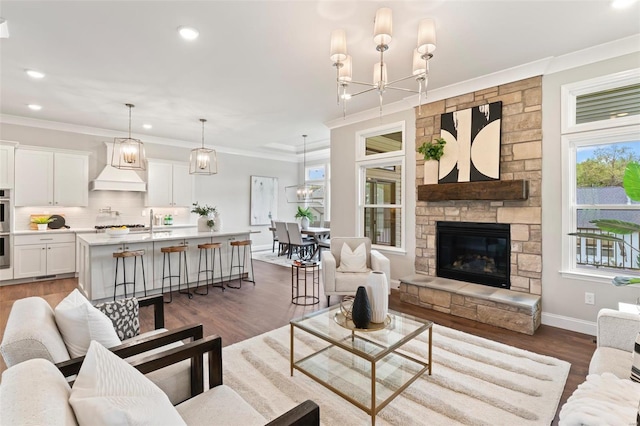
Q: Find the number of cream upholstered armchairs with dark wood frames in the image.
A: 2